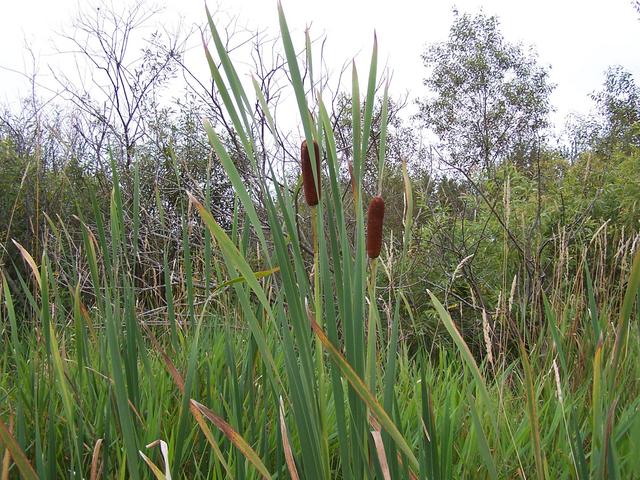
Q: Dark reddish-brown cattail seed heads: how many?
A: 2